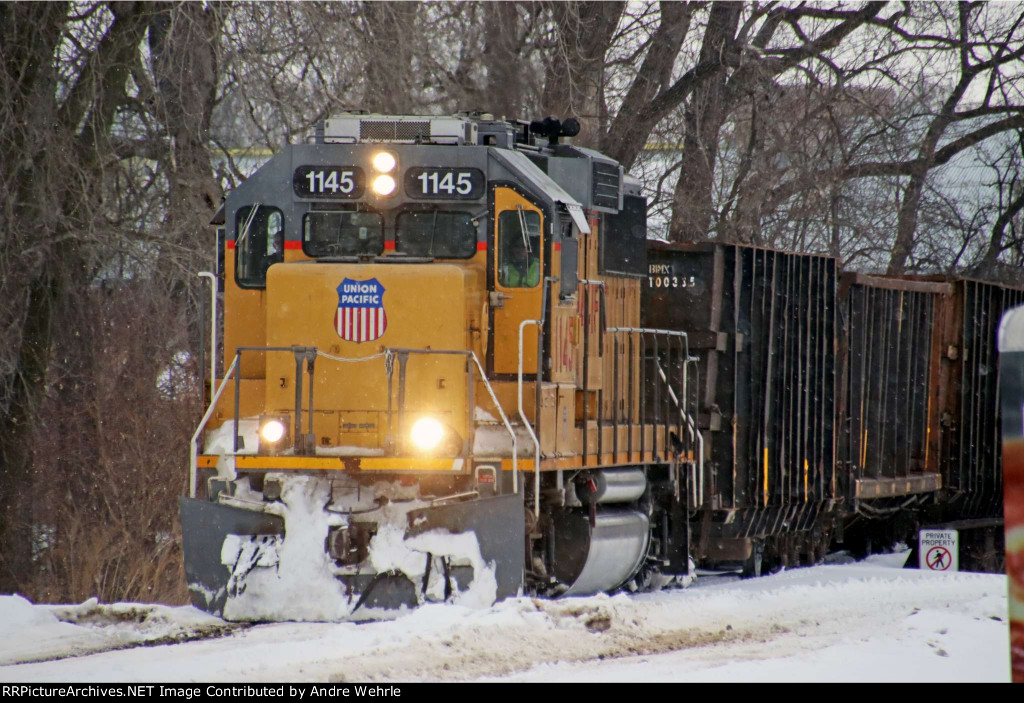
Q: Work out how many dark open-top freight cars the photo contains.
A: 3